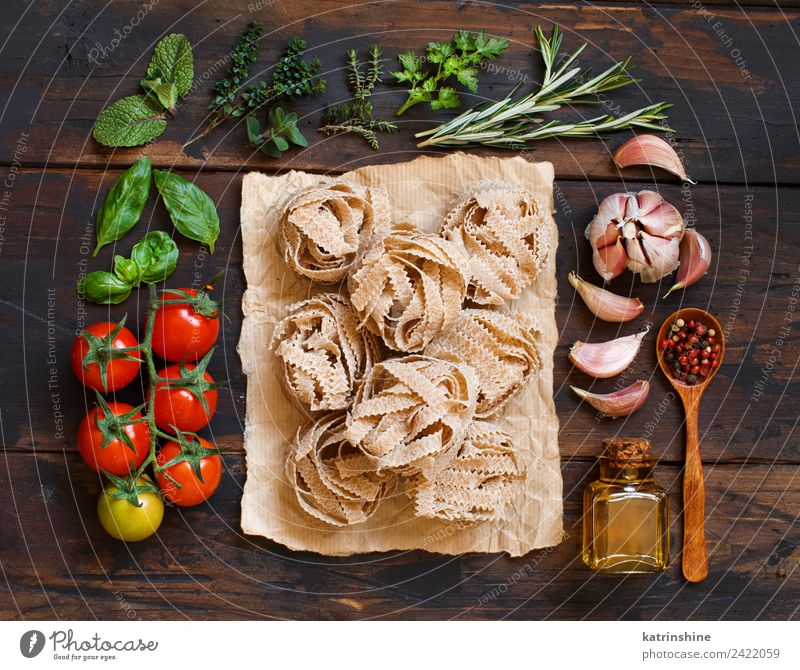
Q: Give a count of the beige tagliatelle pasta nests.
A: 8